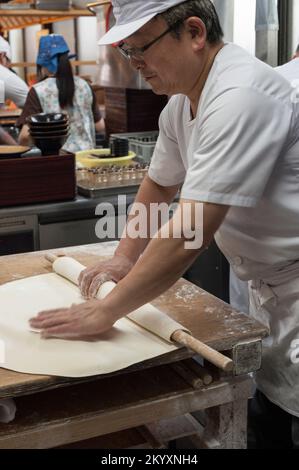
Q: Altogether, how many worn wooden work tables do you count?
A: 1